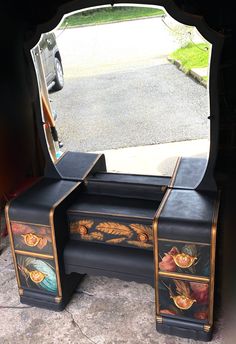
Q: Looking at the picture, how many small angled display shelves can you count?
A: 2